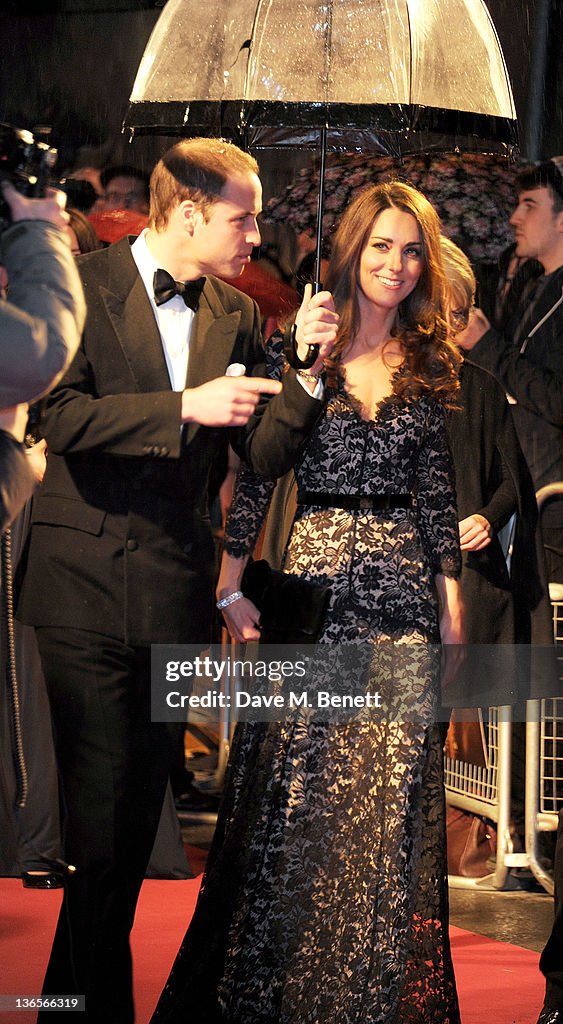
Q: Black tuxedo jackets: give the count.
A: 1